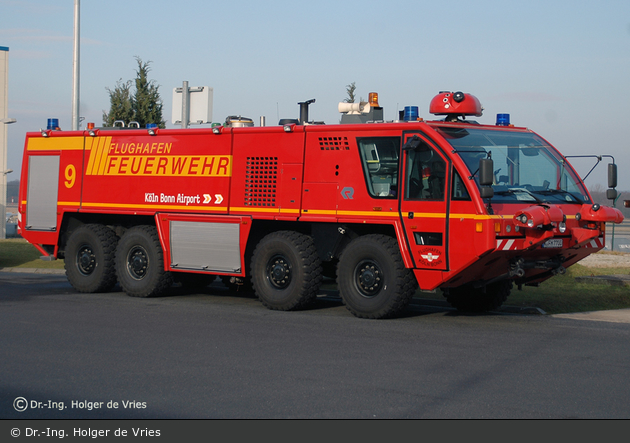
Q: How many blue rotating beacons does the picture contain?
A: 4